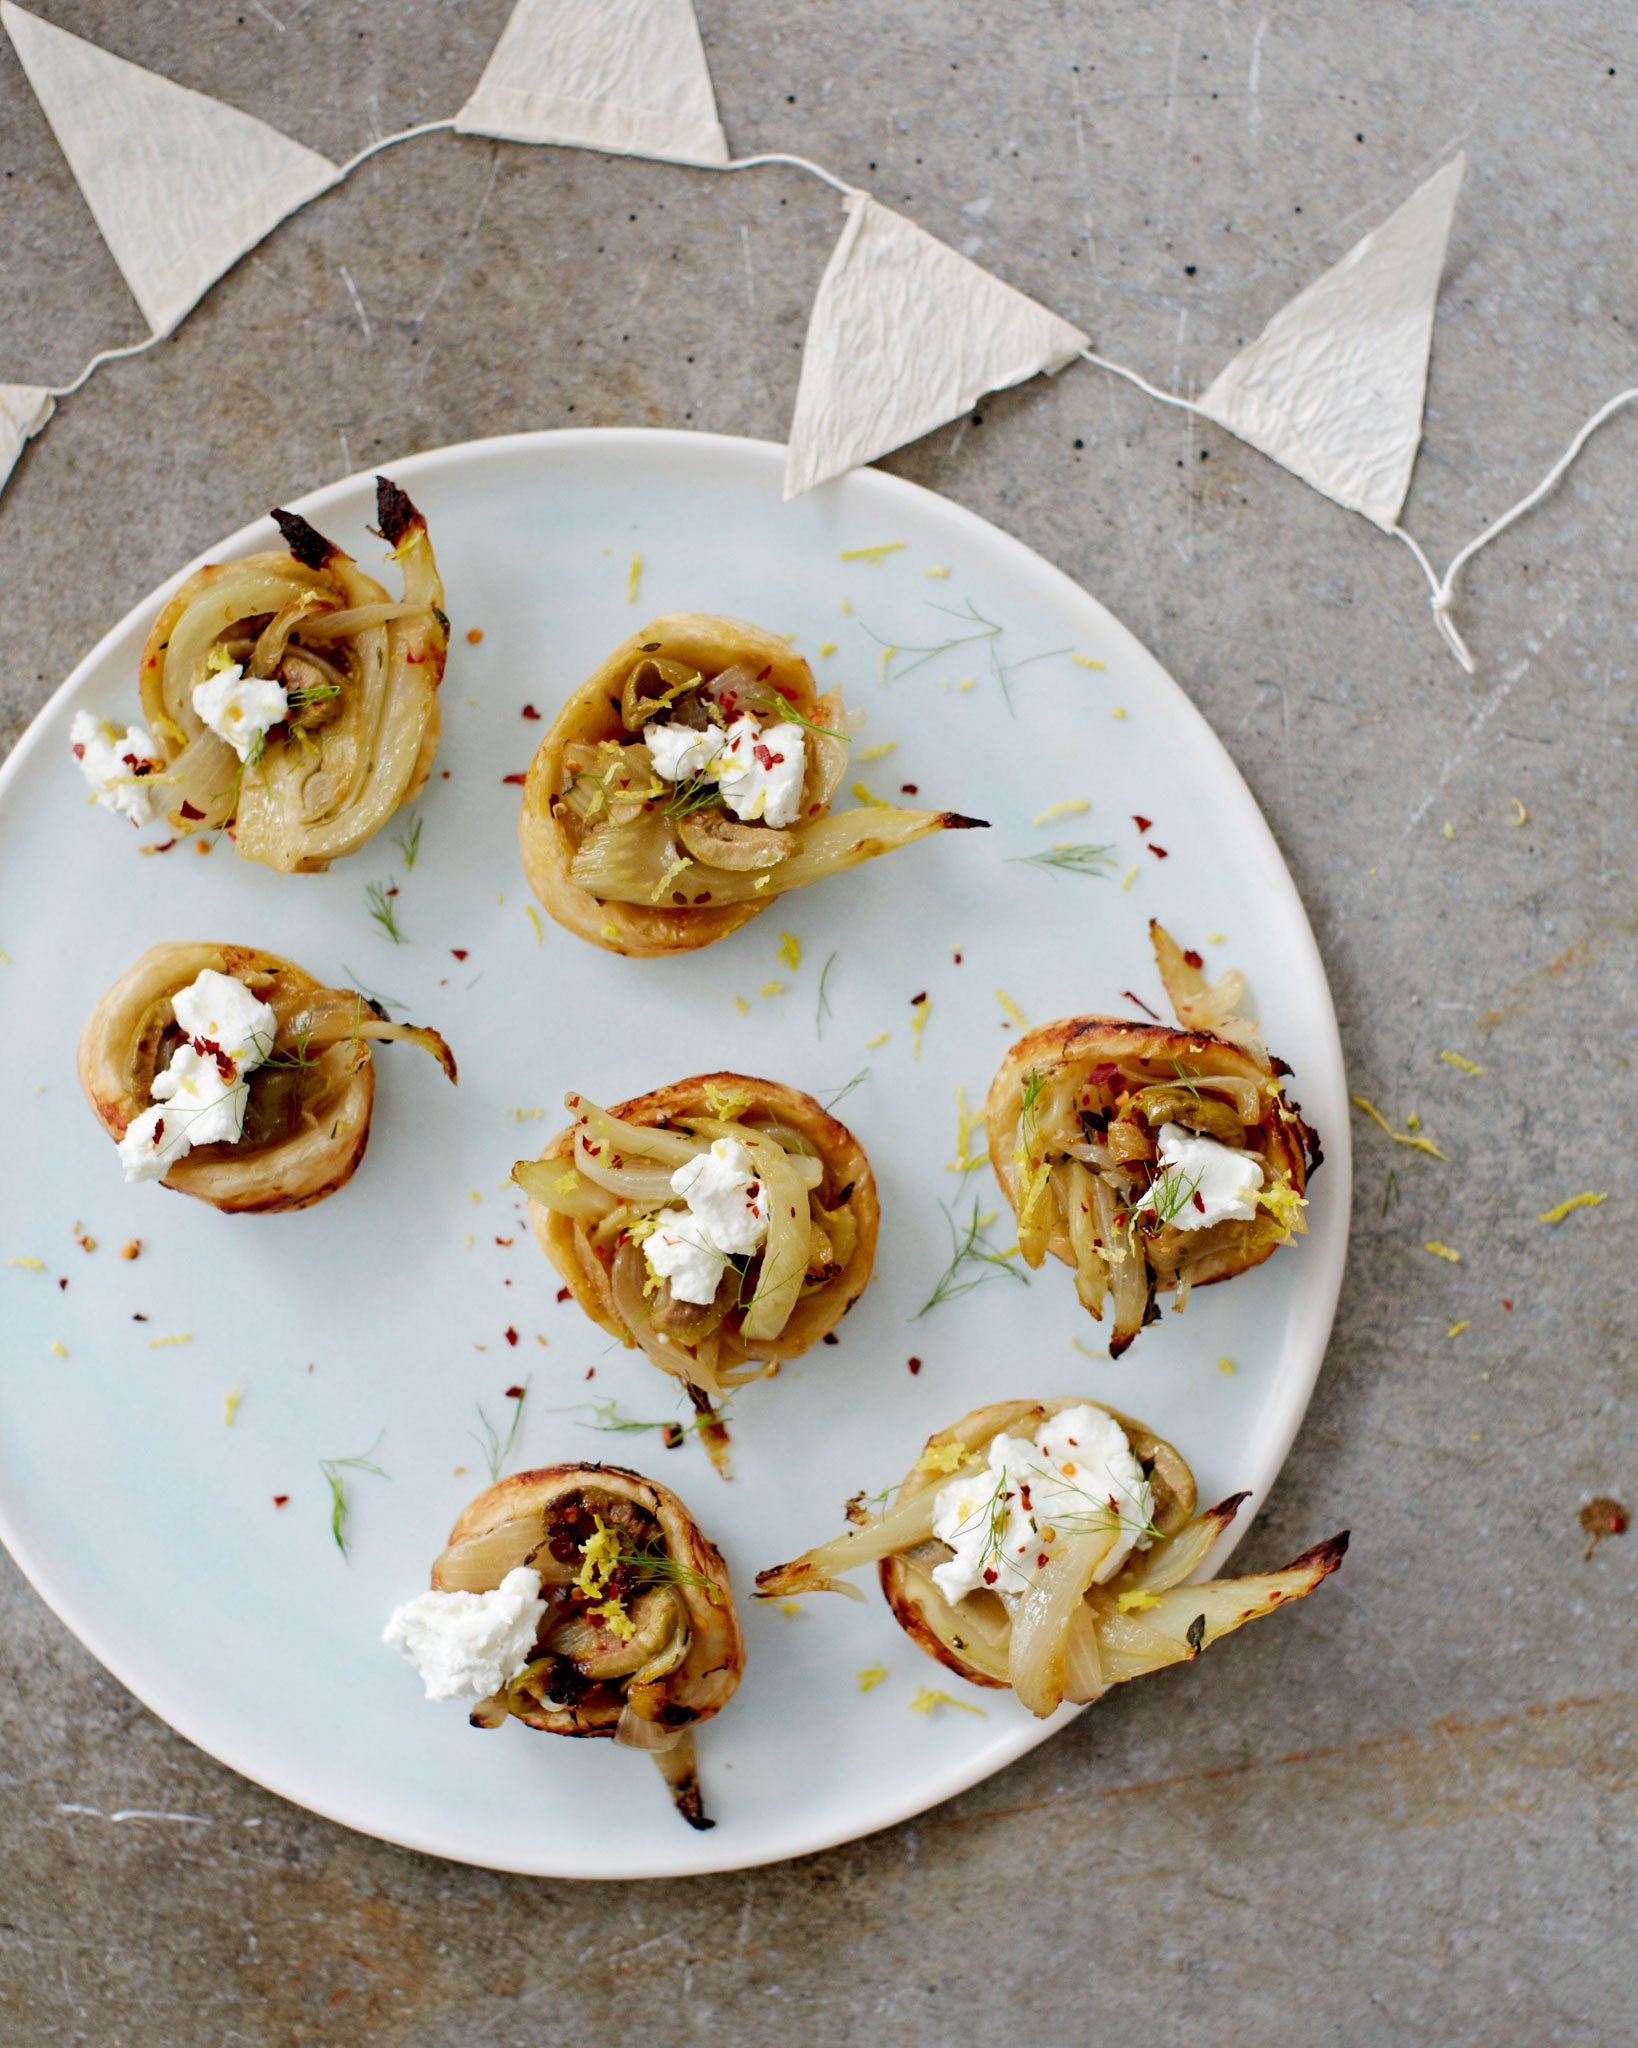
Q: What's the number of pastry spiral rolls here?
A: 7